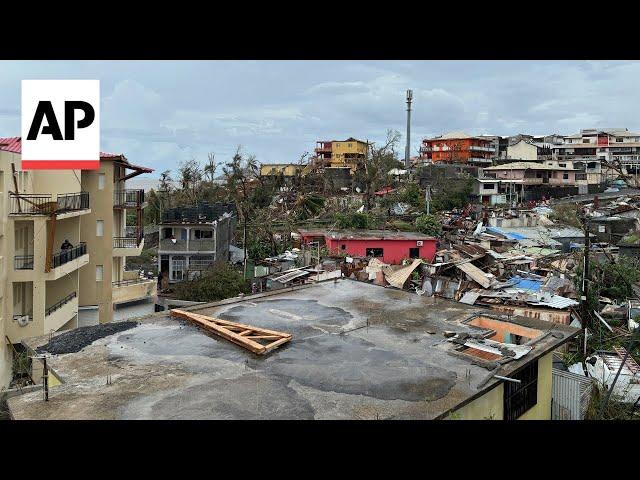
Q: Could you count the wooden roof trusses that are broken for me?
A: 1